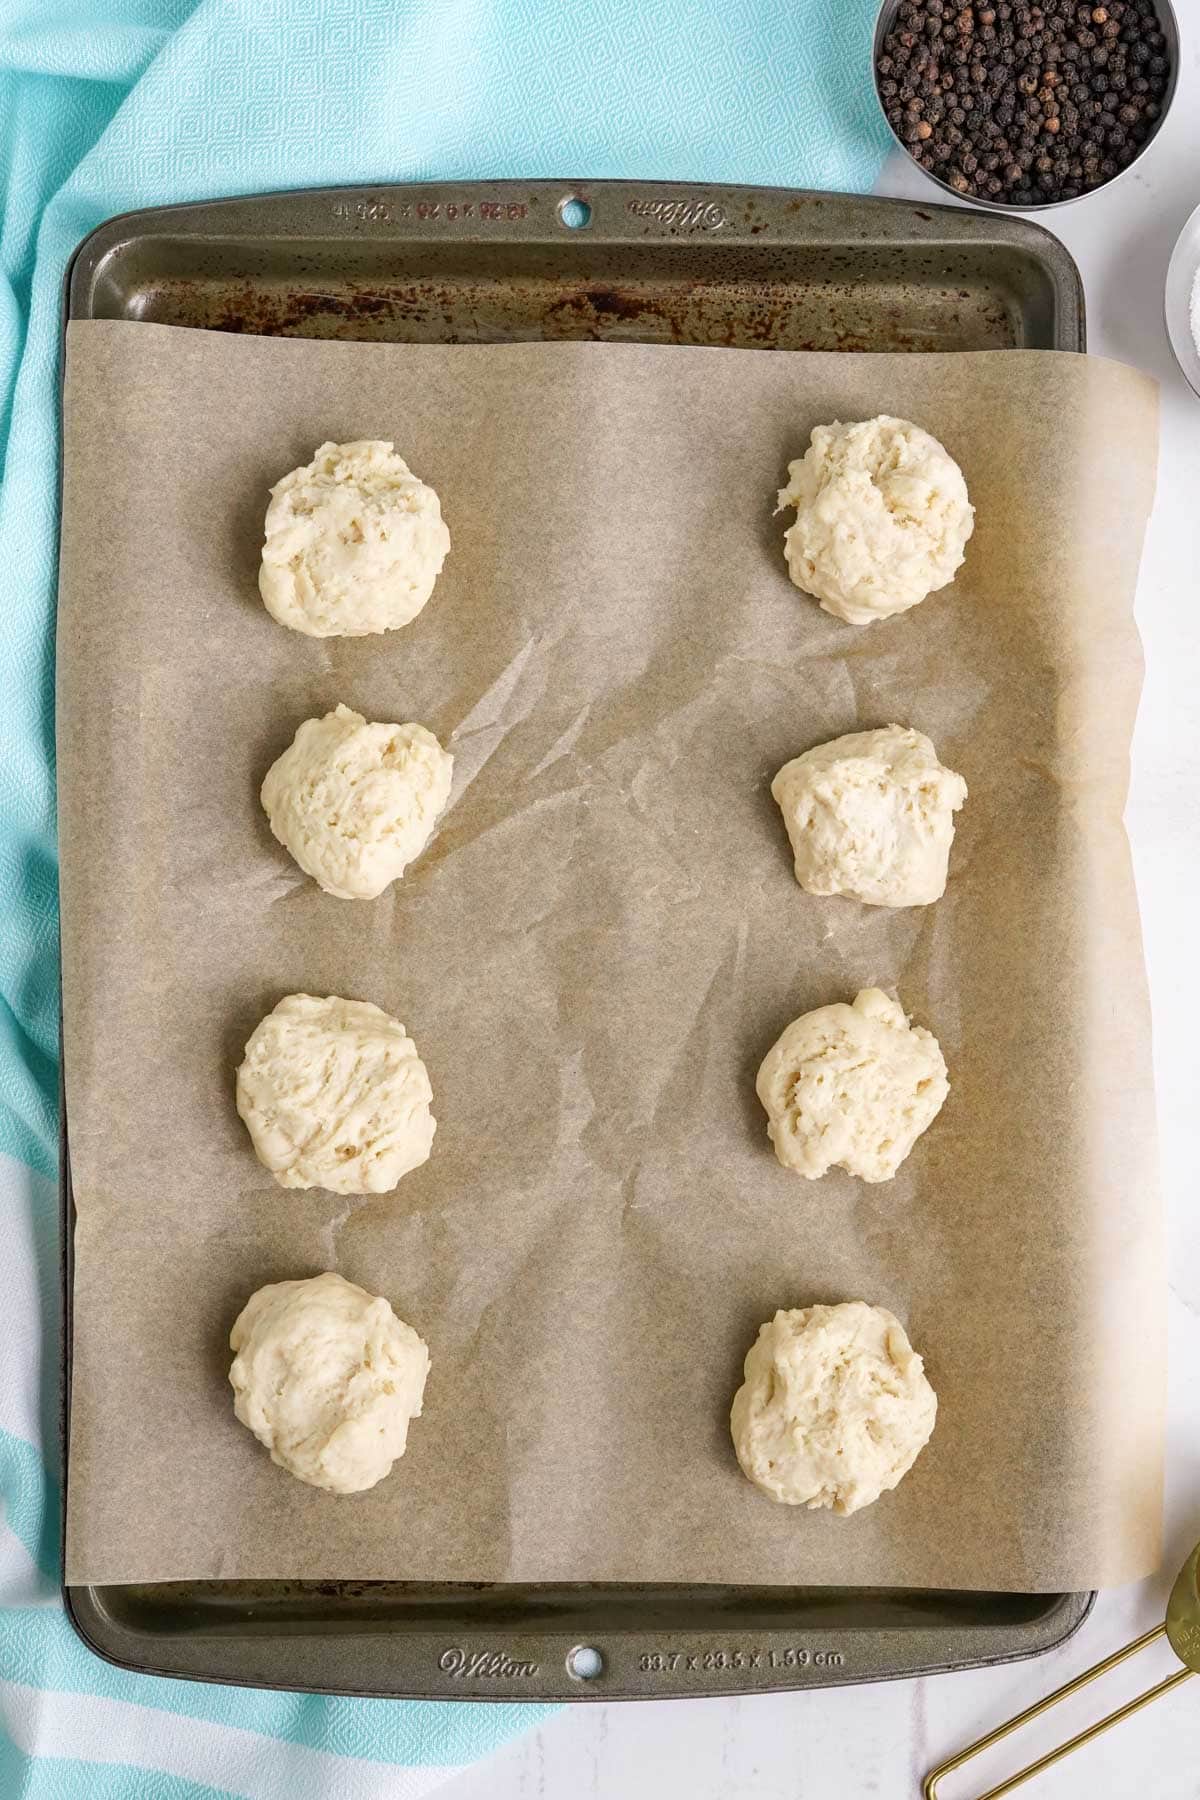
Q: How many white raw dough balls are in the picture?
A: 8